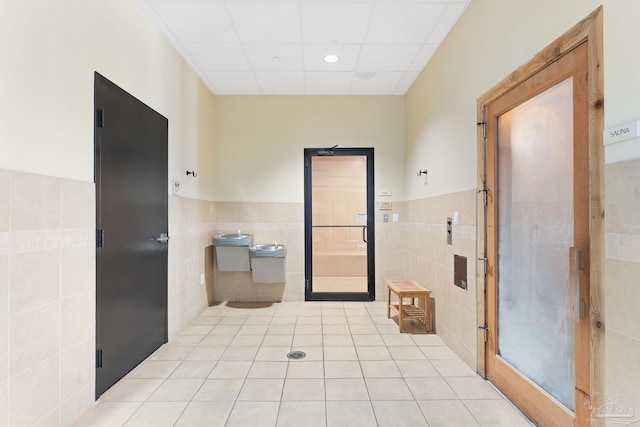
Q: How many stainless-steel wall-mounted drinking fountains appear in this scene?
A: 2